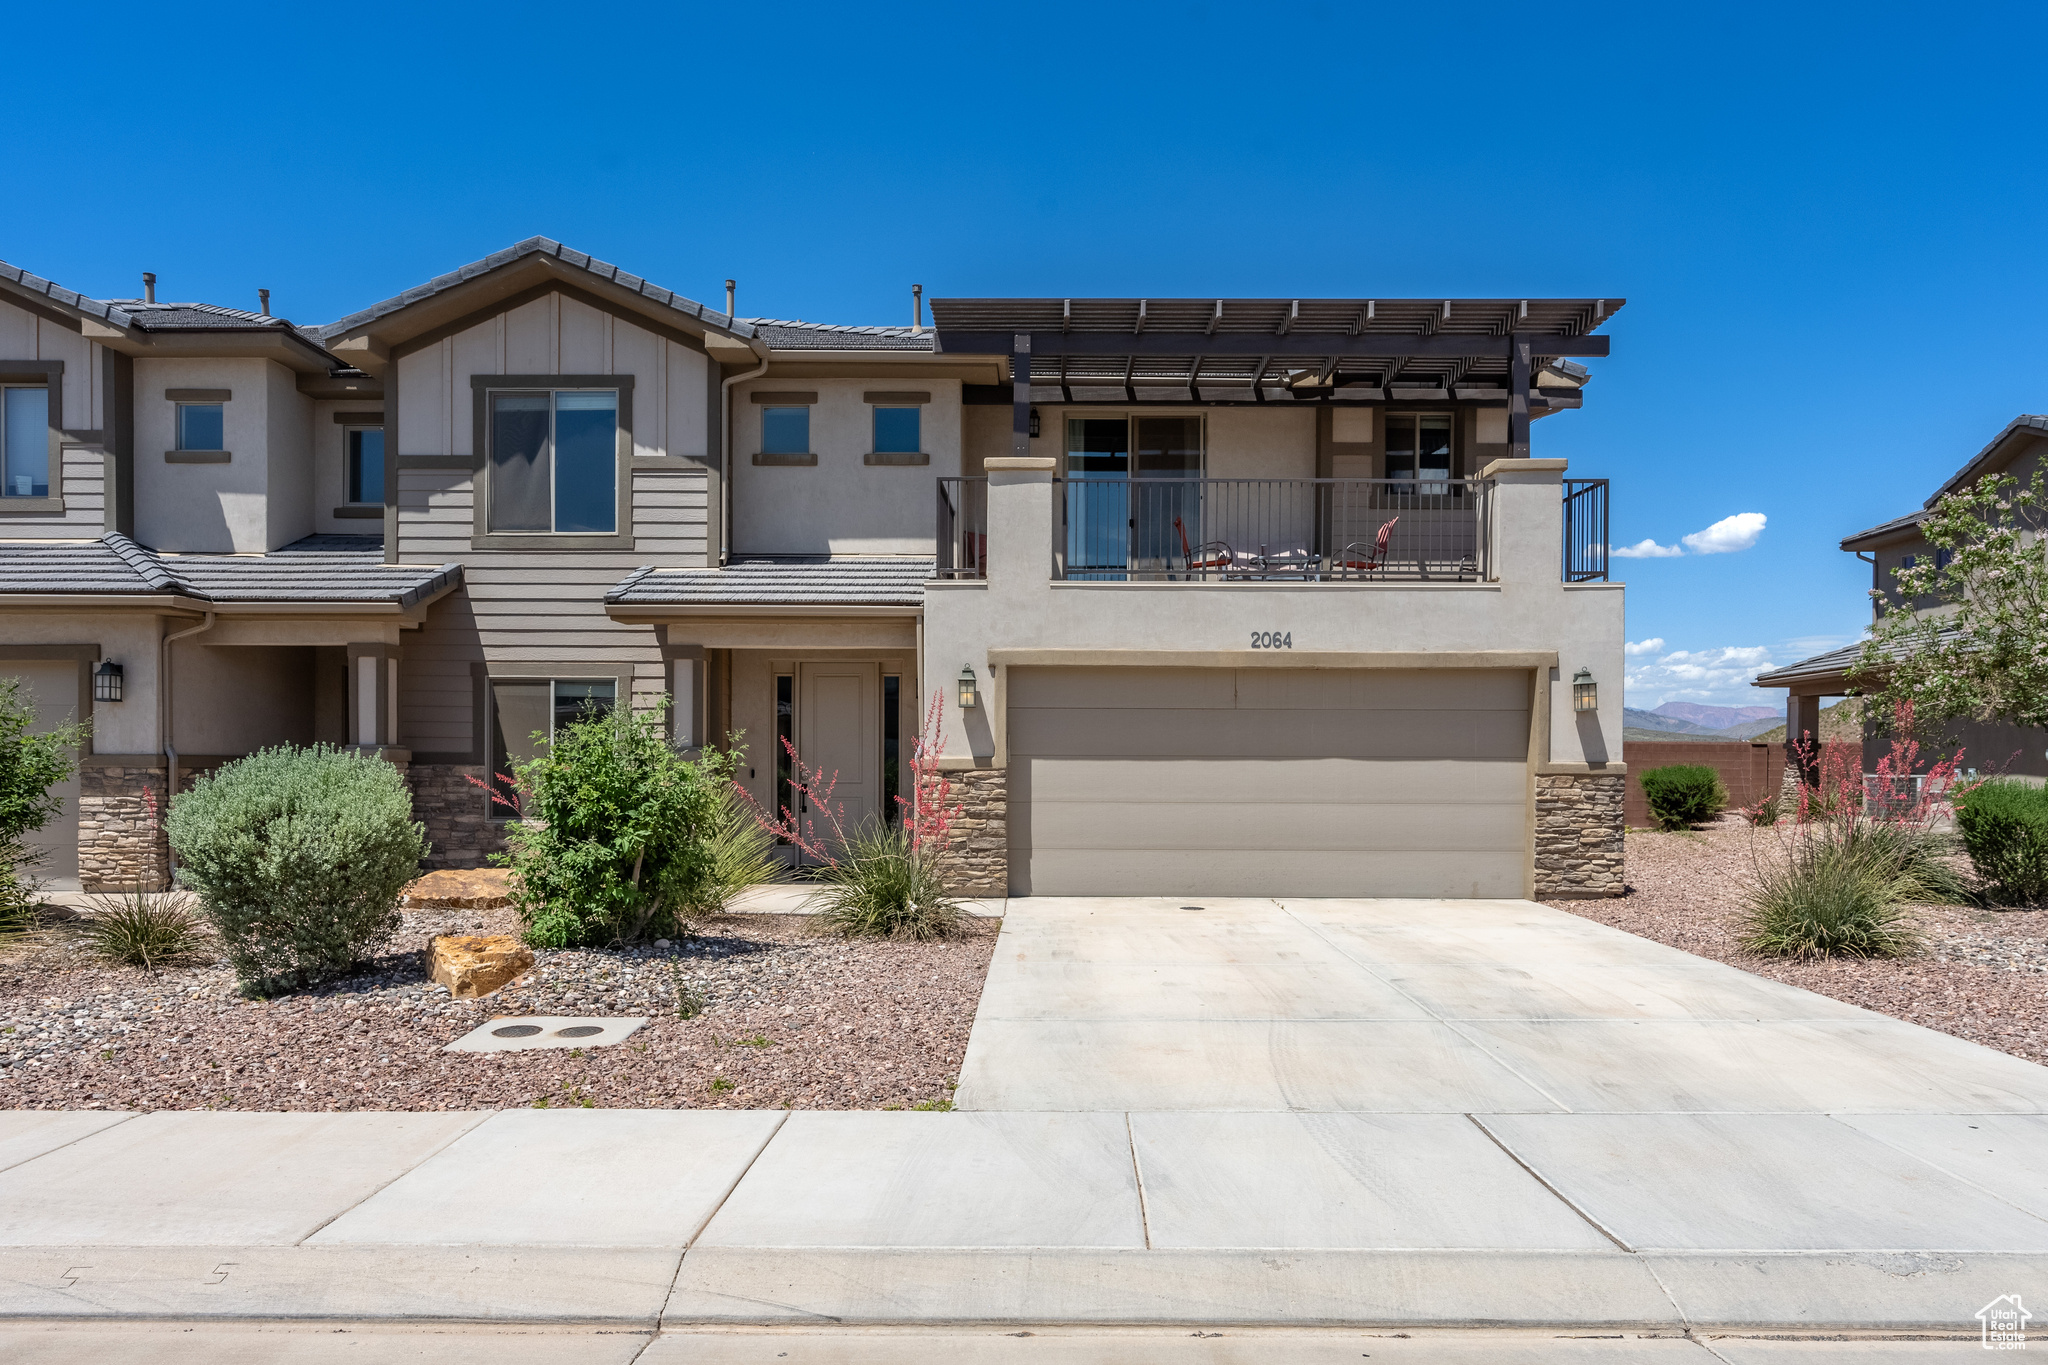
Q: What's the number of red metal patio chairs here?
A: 2